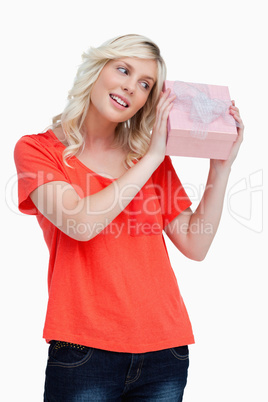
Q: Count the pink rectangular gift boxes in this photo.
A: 1